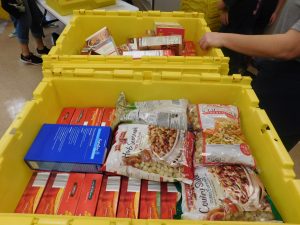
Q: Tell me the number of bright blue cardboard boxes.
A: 1